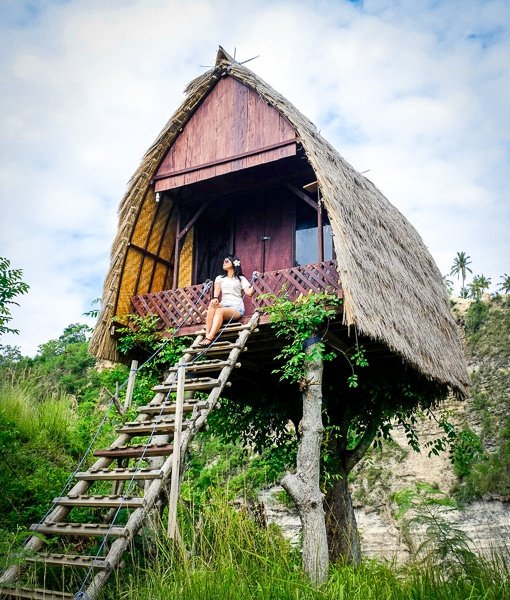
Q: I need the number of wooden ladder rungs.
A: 12